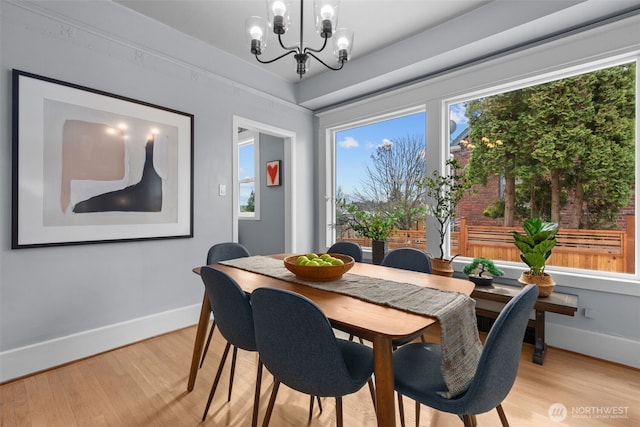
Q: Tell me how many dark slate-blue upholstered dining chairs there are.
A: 6